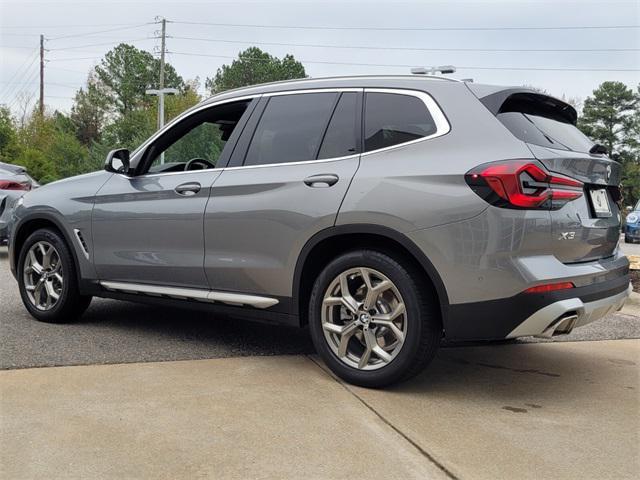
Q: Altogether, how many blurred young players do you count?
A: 0